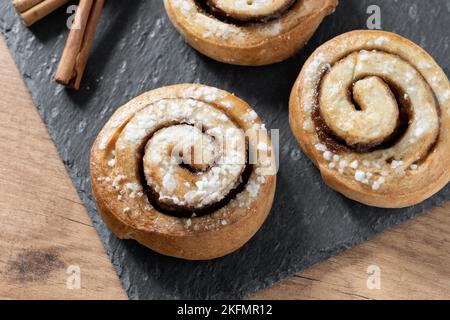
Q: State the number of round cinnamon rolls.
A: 3